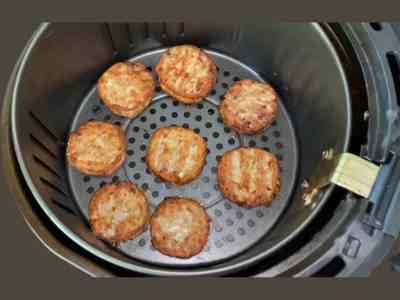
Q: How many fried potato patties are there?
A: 8